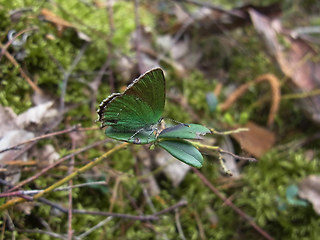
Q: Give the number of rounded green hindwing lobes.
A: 1